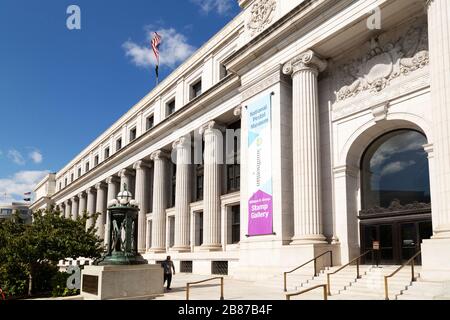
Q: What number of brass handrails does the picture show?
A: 5